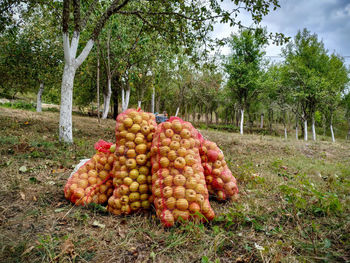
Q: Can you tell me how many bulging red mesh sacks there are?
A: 4